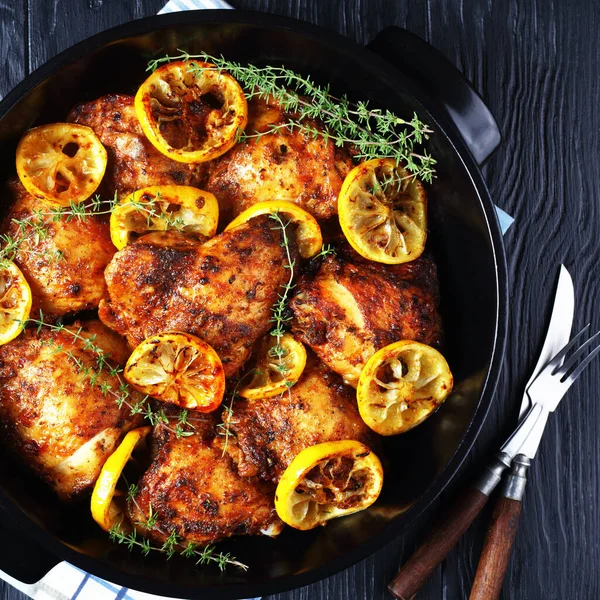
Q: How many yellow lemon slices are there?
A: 11